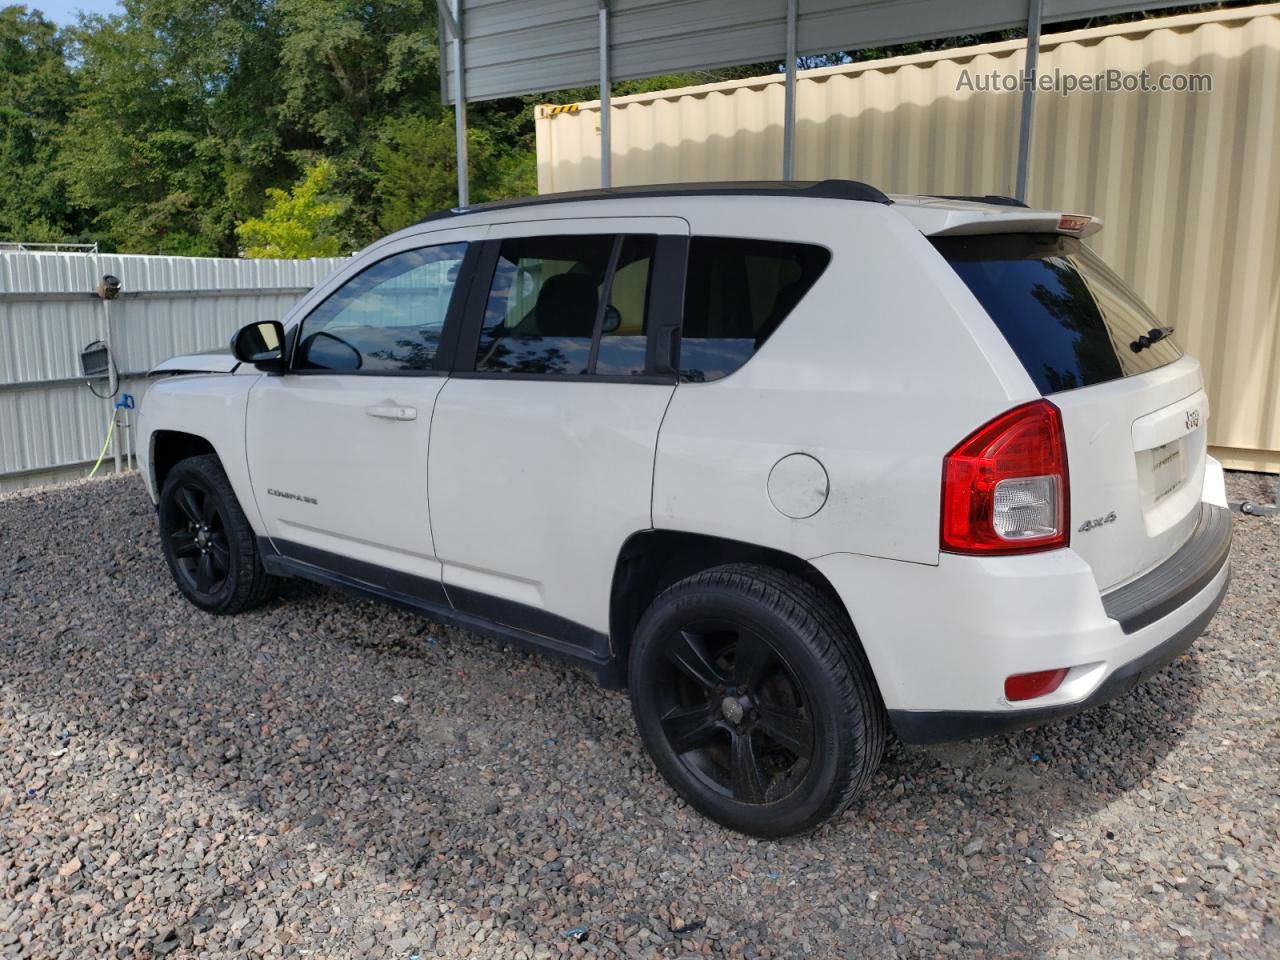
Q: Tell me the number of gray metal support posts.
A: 4